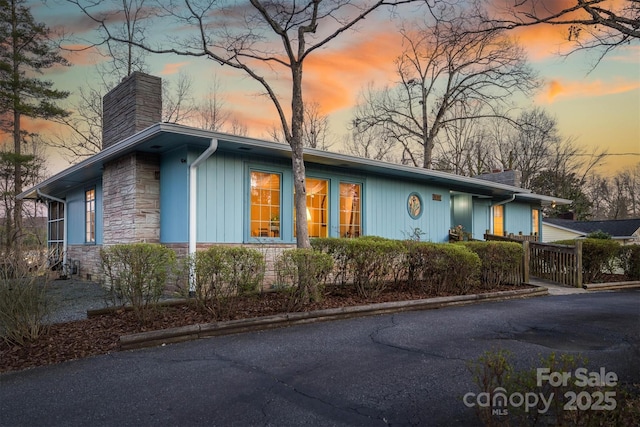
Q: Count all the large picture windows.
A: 3